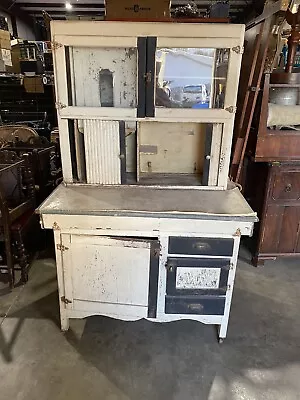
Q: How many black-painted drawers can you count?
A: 2